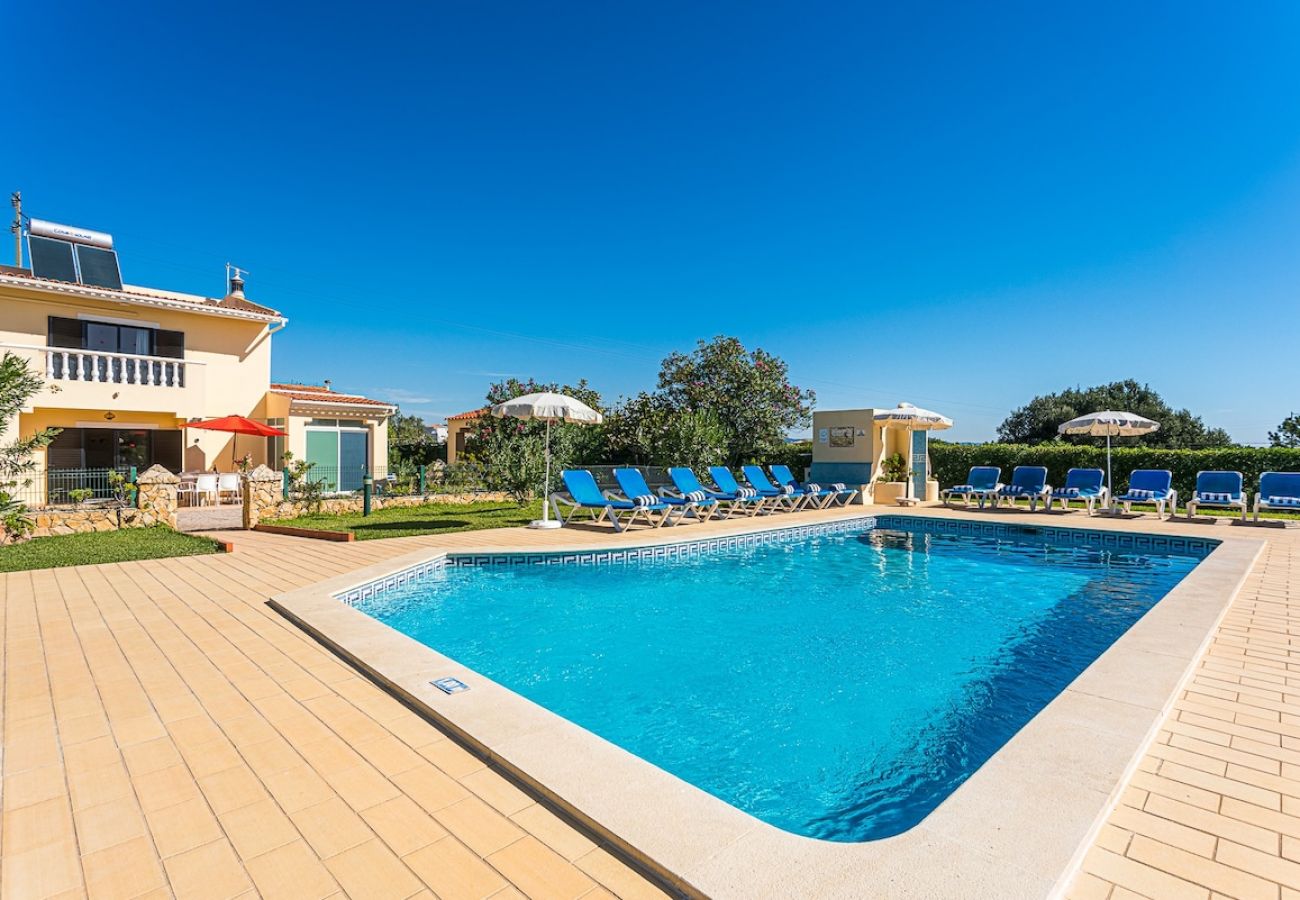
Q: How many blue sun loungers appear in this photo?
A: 12